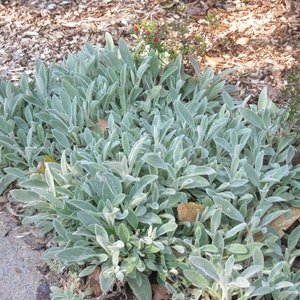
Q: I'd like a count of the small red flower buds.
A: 5